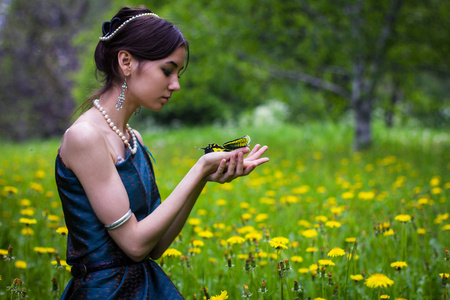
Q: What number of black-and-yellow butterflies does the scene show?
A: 1